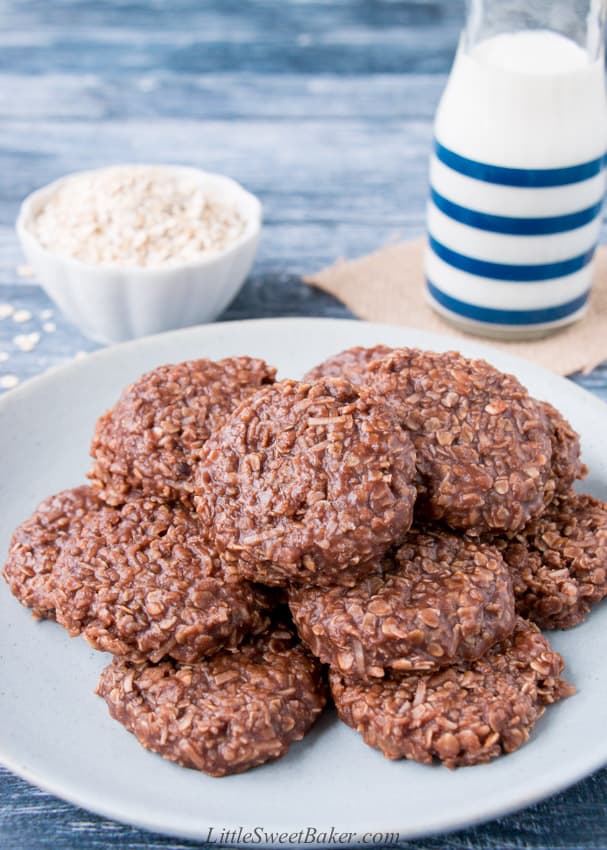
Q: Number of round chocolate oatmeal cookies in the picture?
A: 11